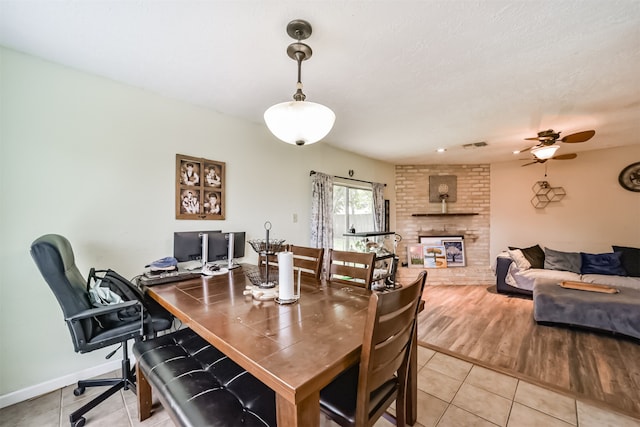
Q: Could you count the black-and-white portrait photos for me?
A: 4